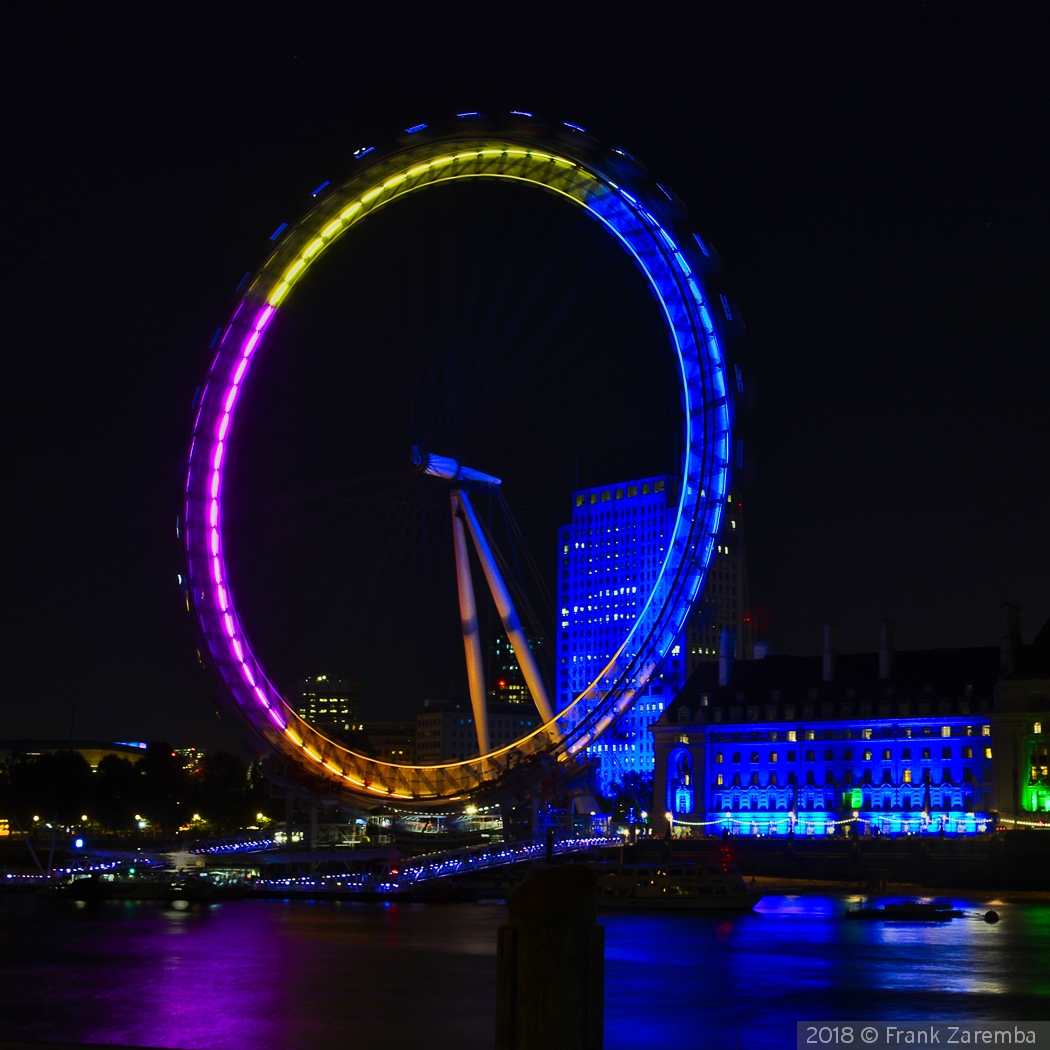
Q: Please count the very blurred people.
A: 0